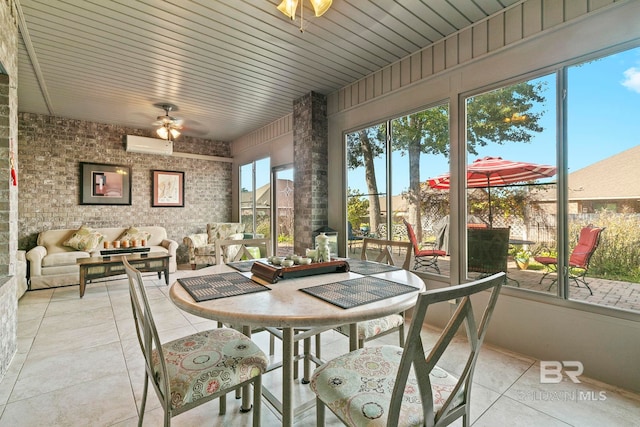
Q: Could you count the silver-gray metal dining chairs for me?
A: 4